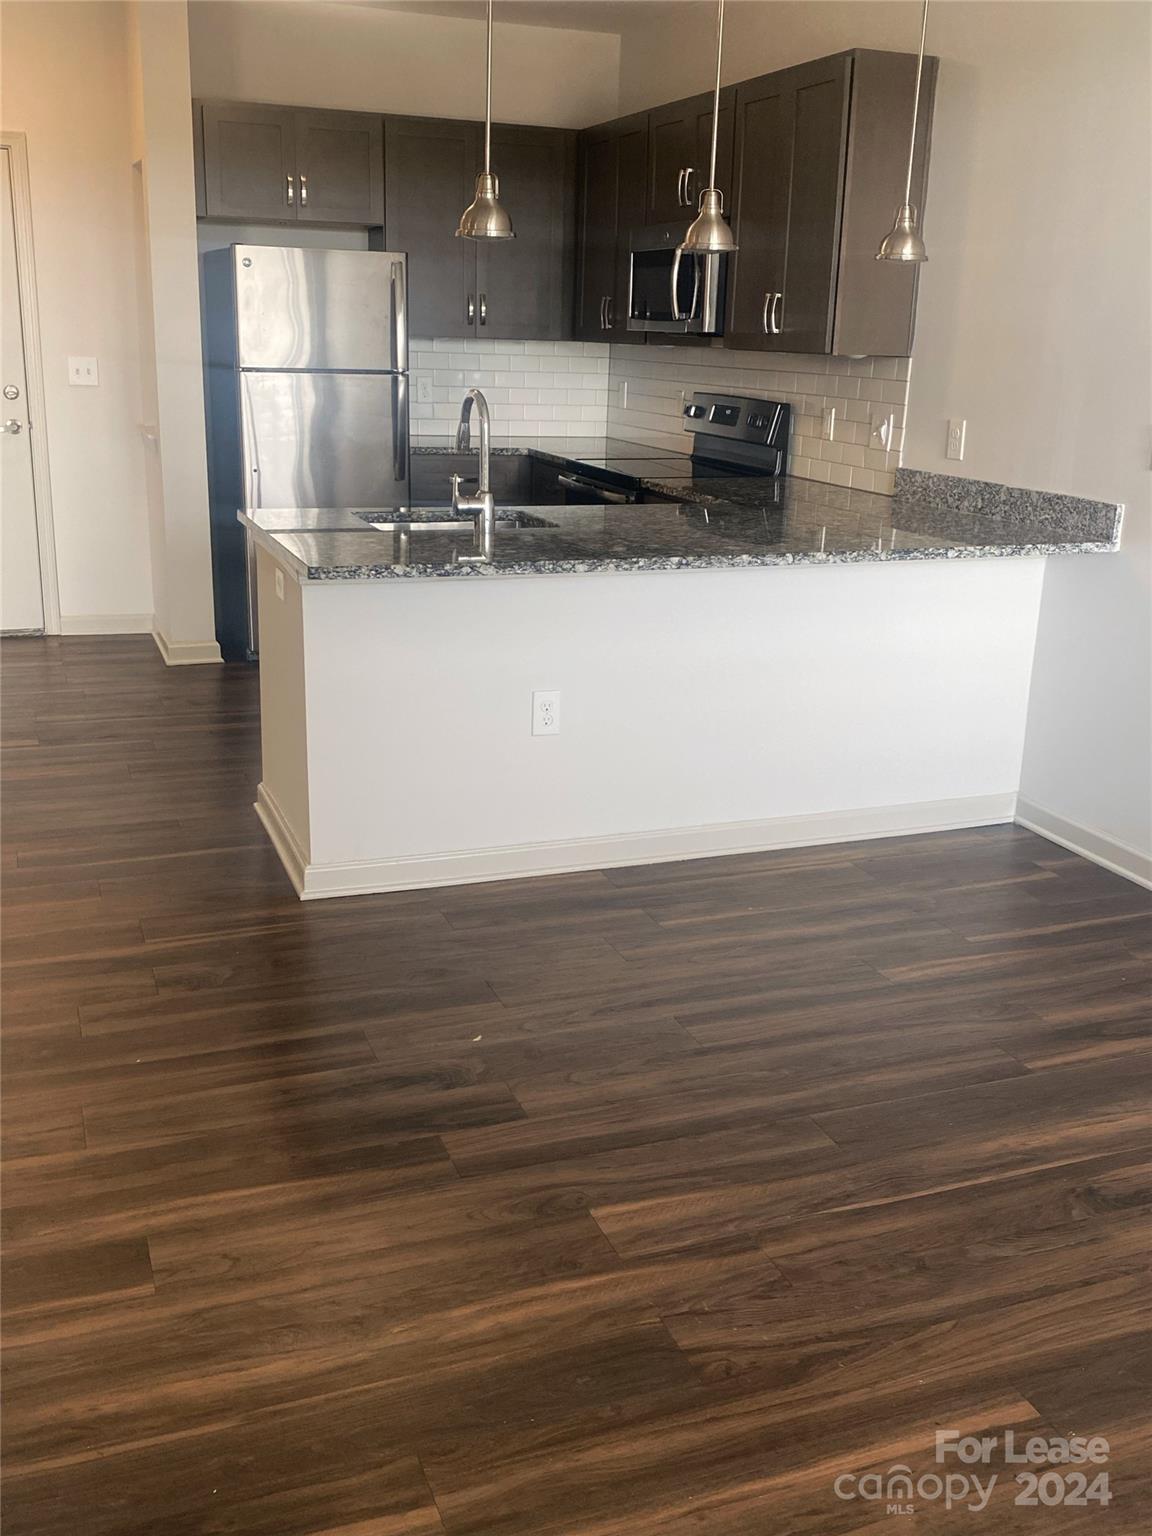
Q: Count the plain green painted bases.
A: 0